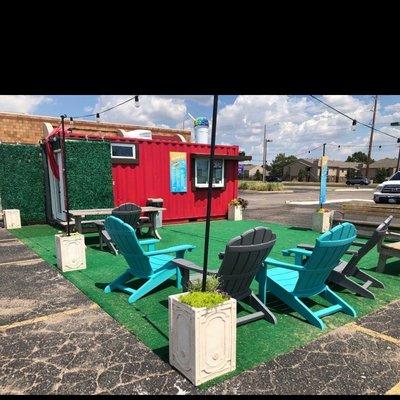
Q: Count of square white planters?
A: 5